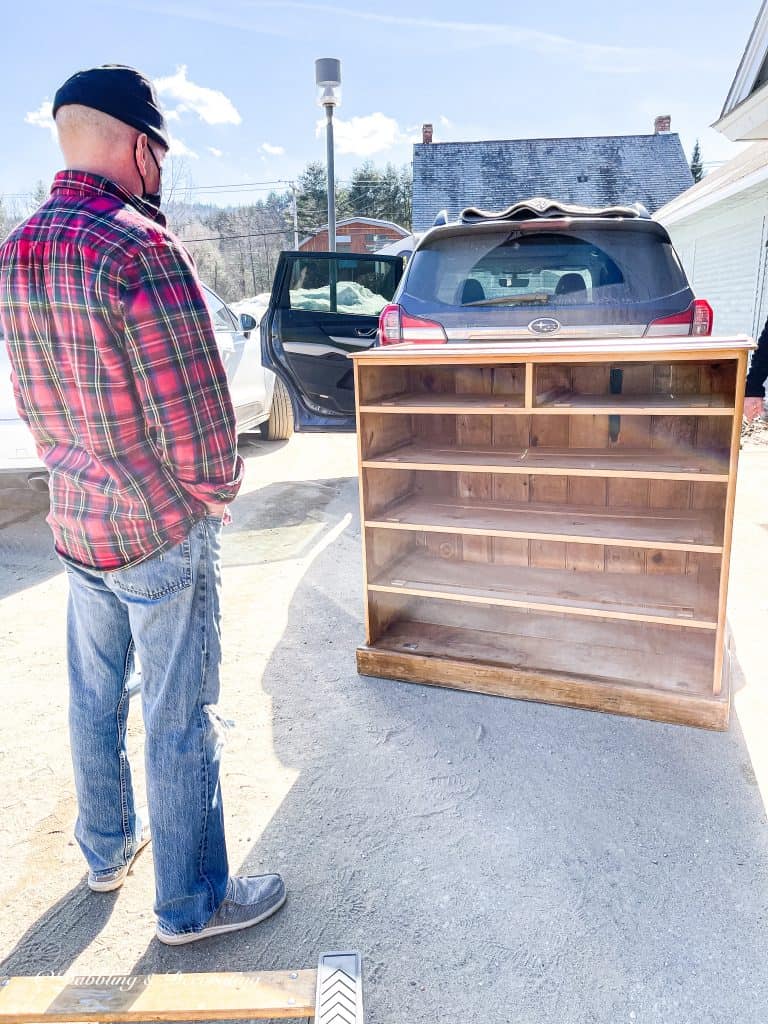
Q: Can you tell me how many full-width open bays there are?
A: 4